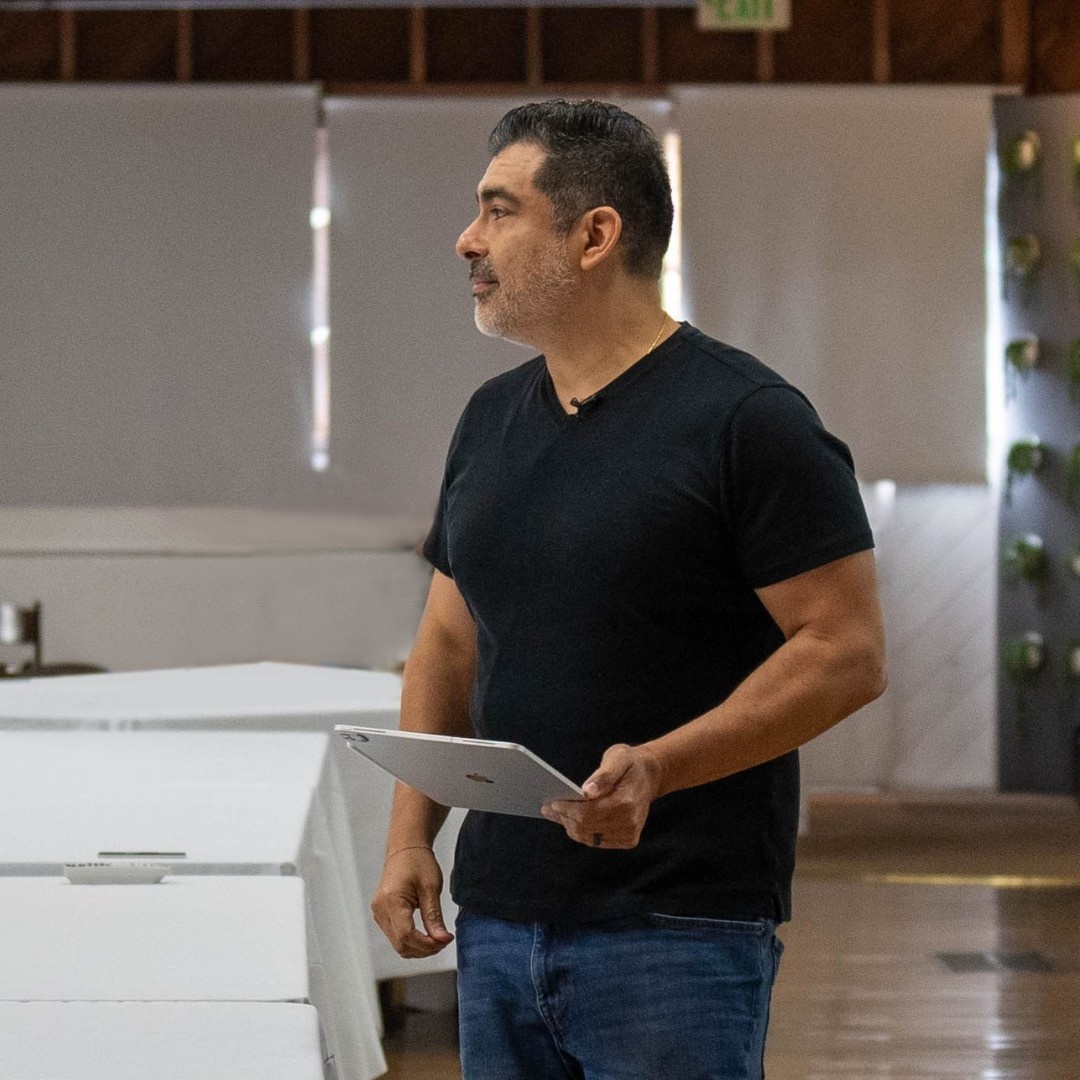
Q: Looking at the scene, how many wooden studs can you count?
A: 9